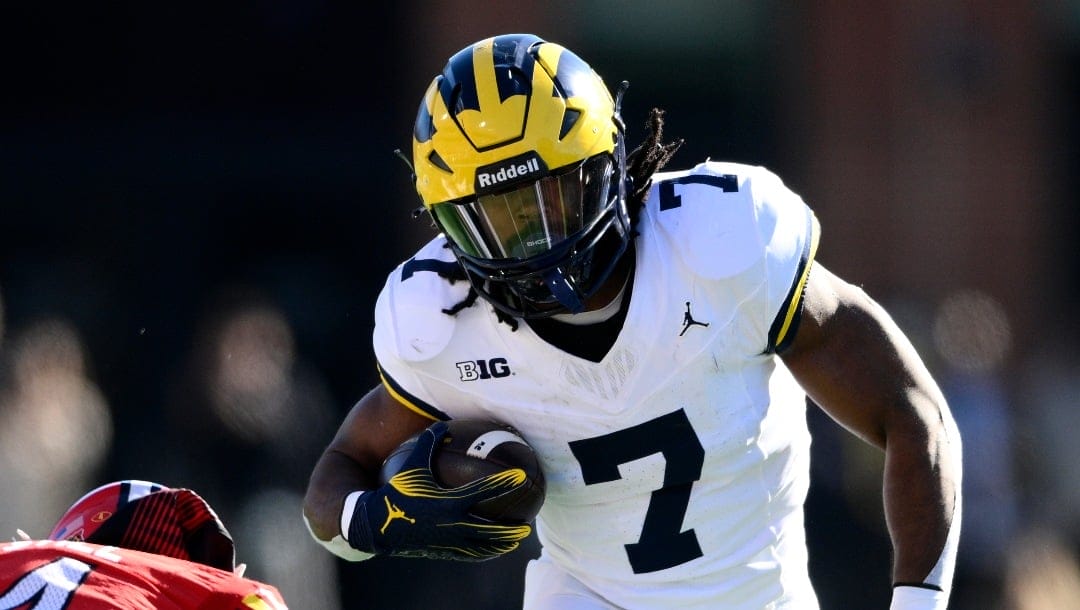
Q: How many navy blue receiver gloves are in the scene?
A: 1